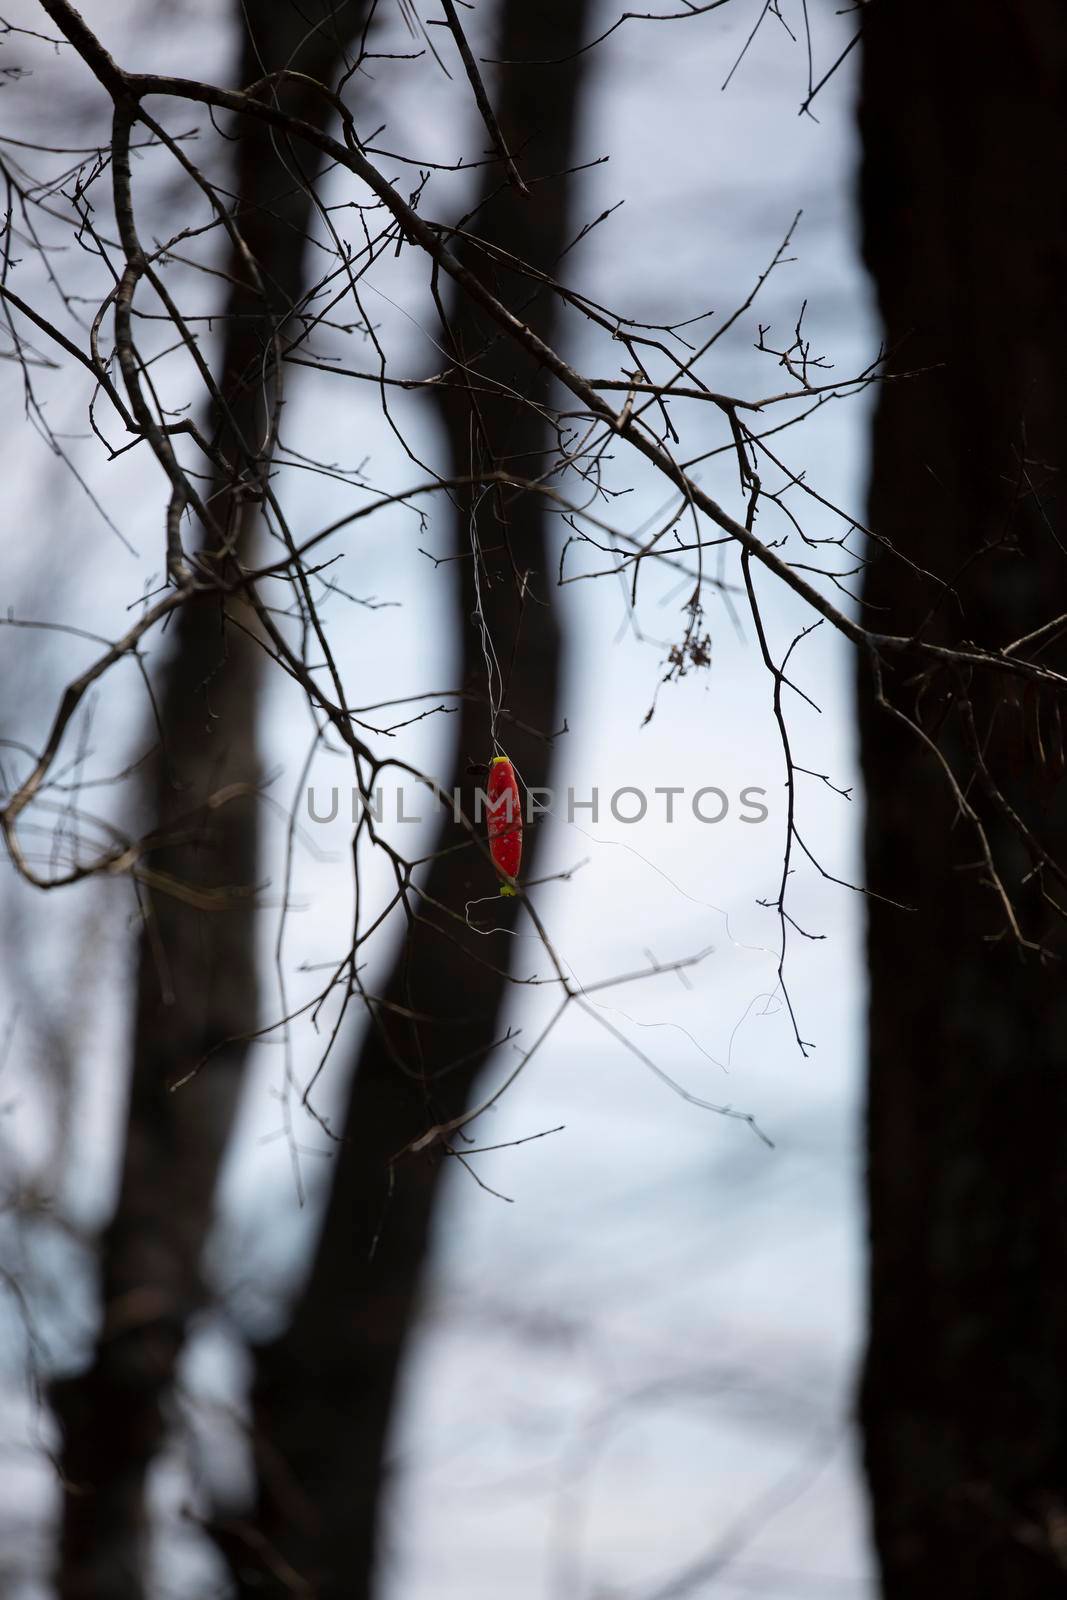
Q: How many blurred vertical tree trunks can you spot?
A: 3